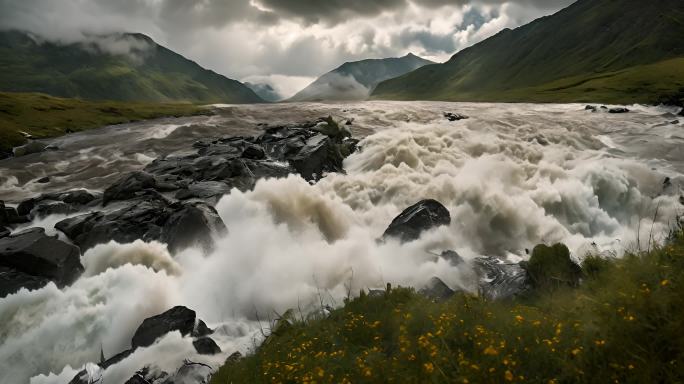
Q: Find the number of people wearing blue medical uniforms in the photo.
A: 0